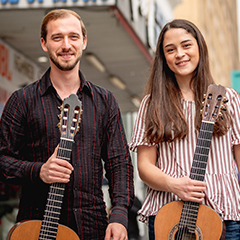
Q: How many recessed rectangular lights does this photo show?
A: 3